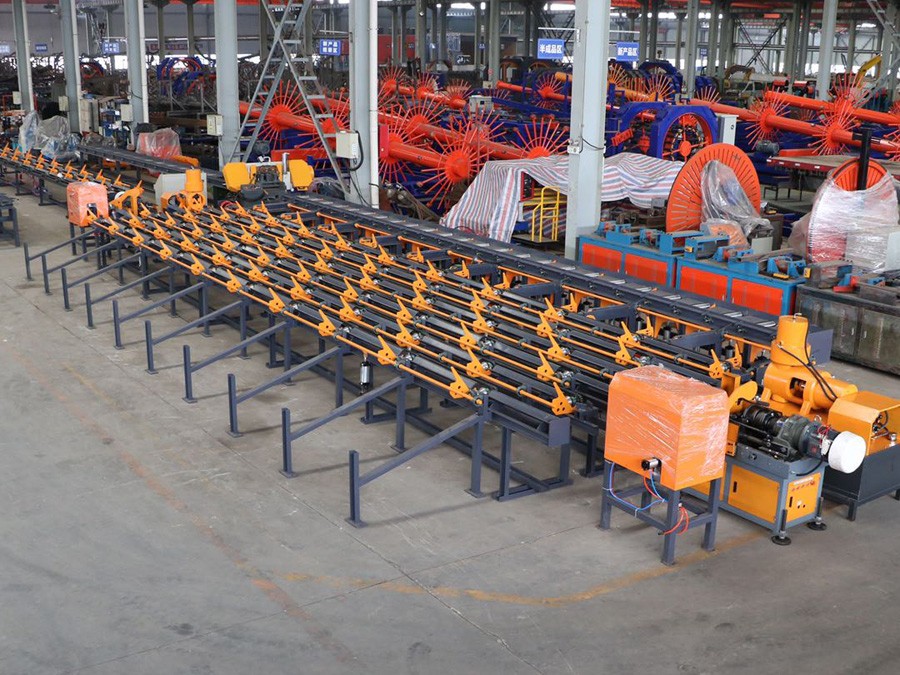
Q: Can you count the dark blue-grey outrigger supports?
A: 10